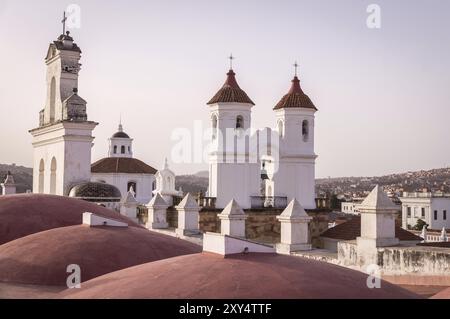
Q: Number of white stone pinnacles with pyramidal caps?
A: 6